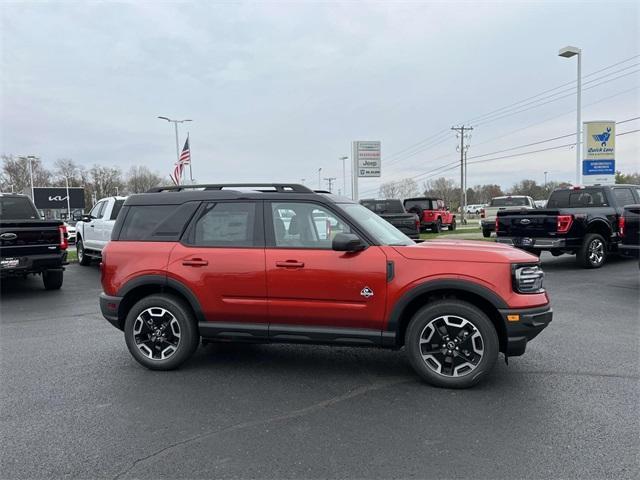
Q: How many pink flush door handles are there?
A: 0